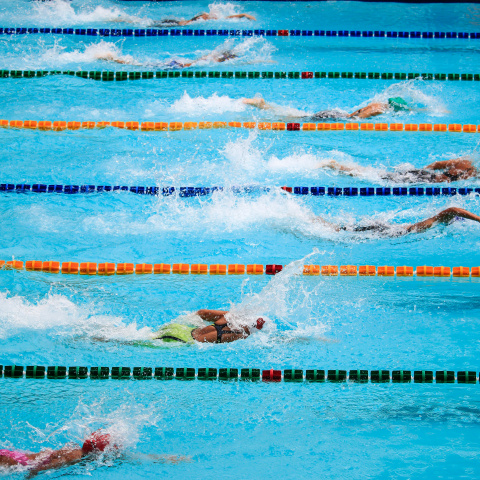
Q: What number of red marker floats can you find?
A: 6